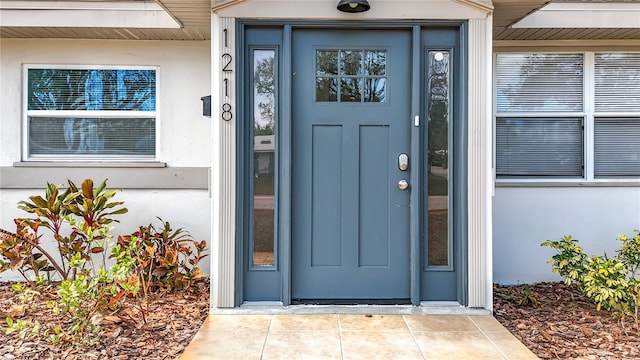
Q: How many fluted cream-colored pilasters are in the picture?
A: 2